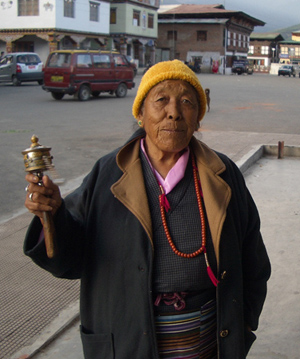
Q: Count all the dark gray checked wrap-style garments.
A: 1